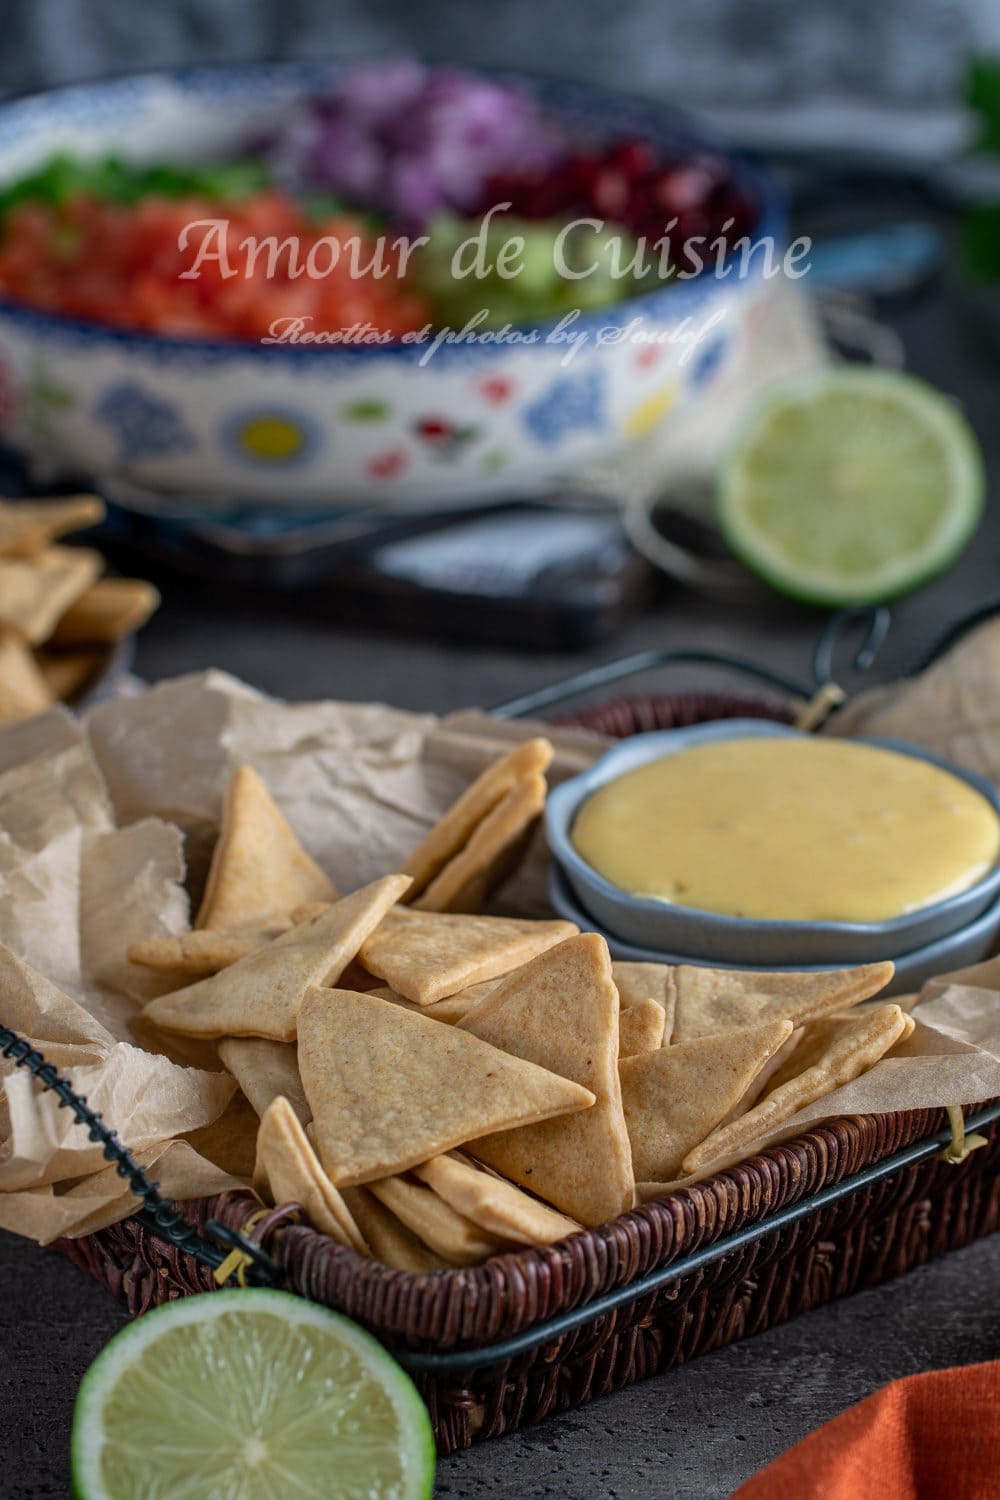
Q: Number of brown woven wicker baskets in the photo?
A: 1